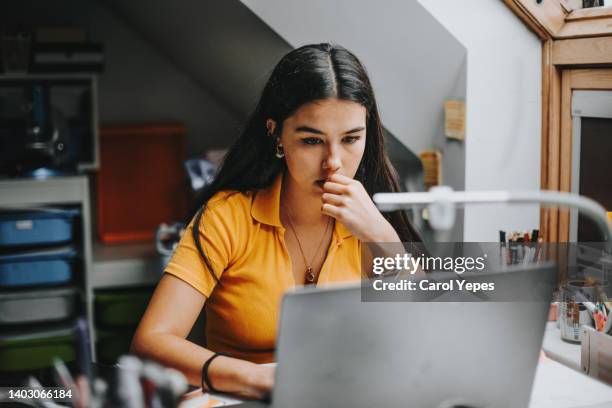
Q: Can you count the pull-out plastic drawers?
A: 6